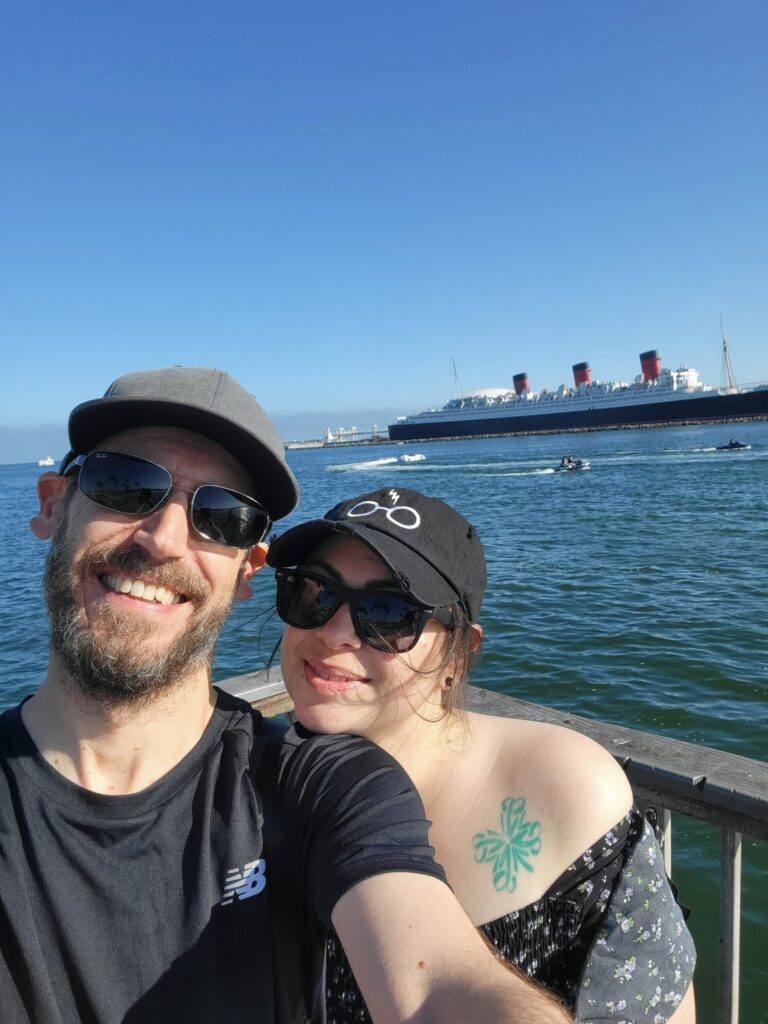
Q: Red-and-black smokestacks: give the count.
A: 3